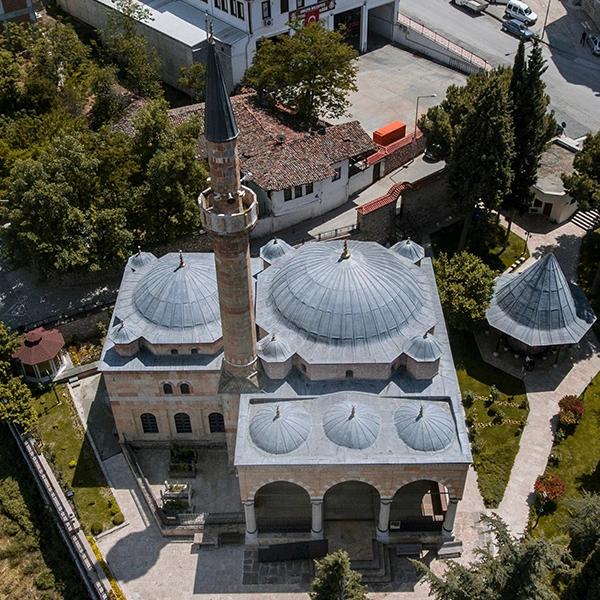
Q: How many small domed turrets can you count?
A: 6